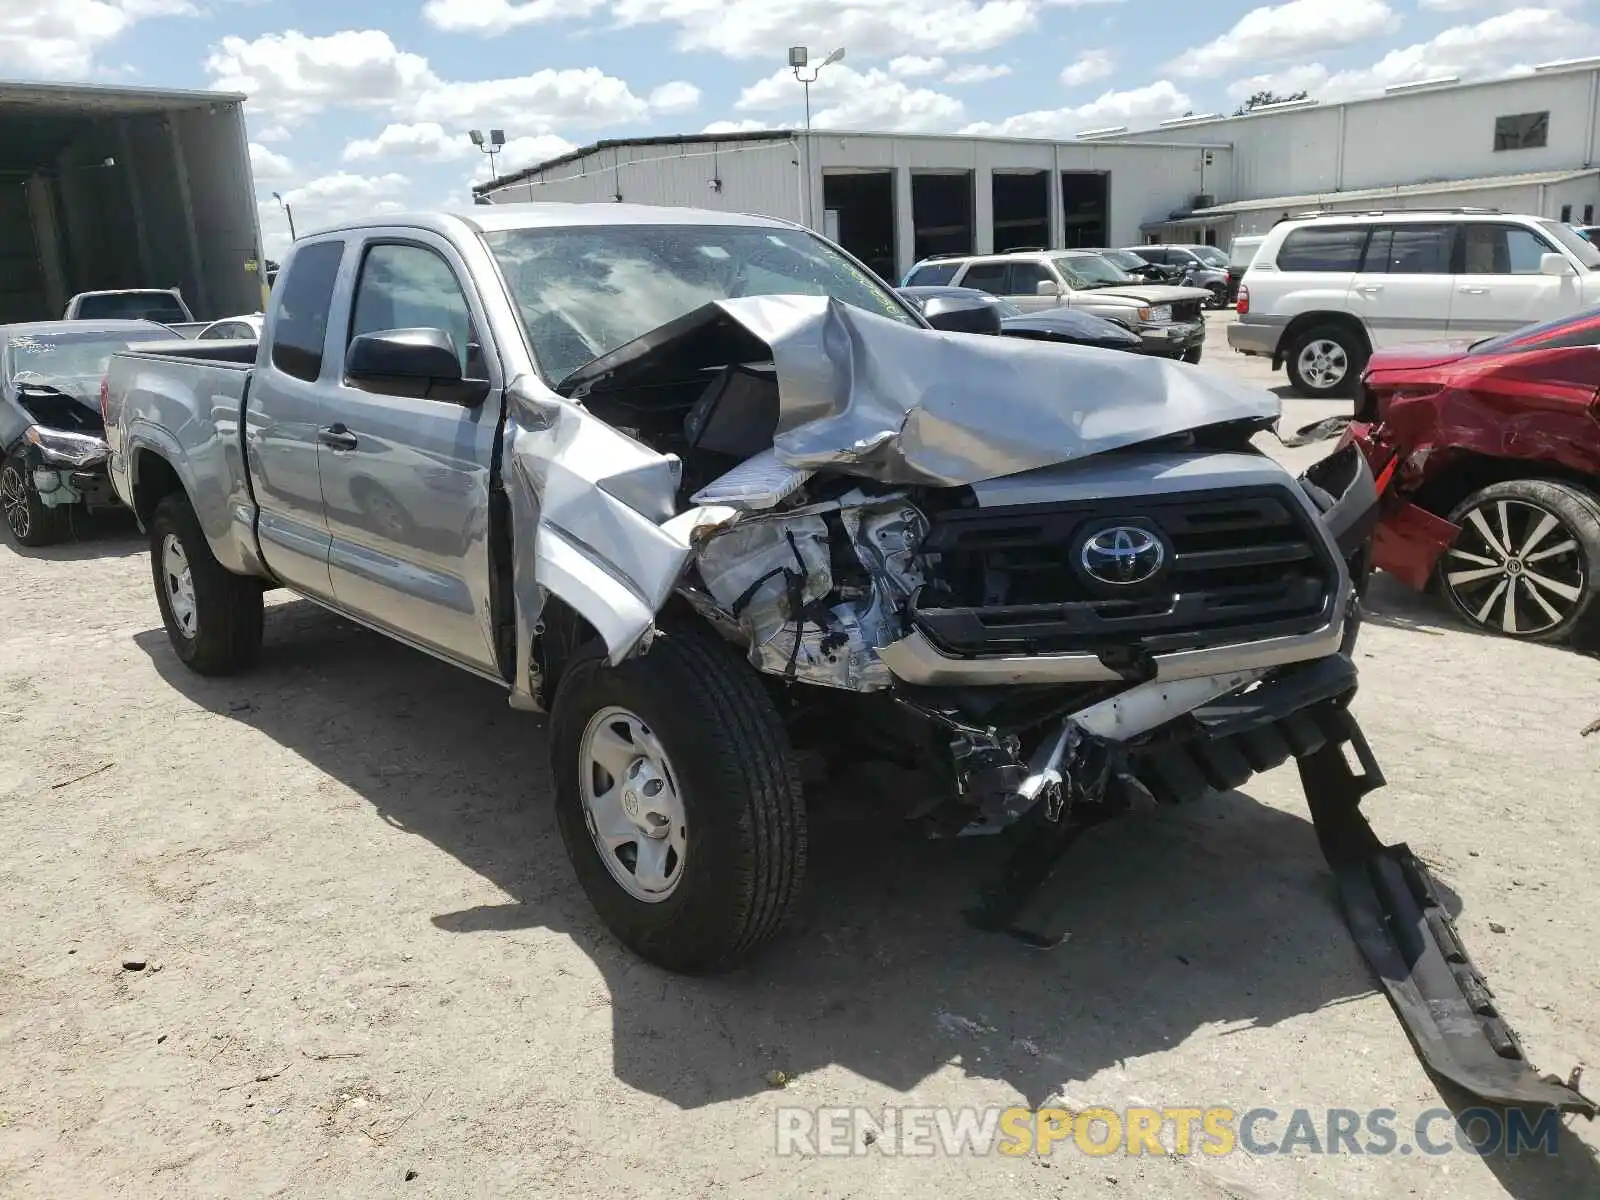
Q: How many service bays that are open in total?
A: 4